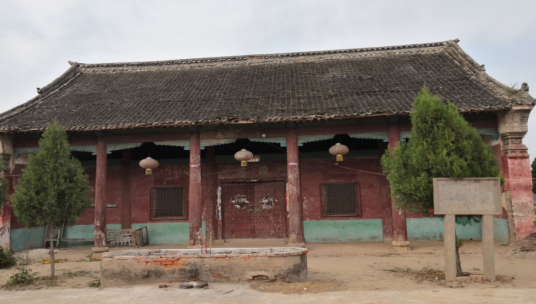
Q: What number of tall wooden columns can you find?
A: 4